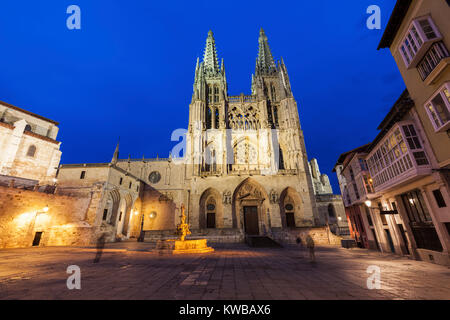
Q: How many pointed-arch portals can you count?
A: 3